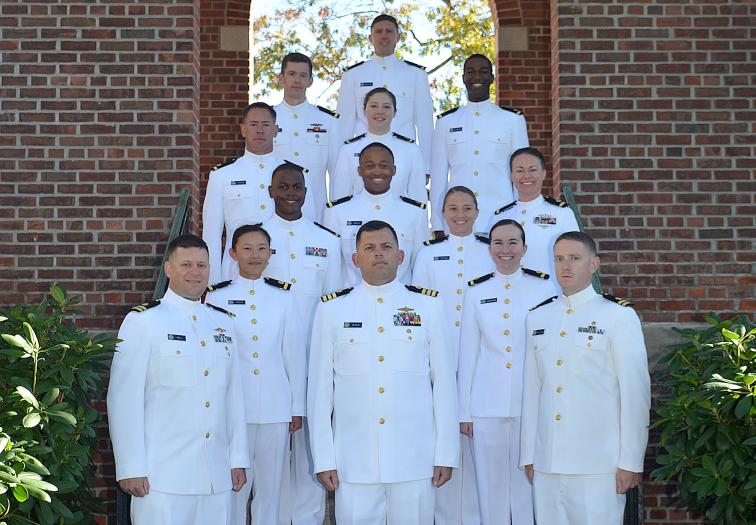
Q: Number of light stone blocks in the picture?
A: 2